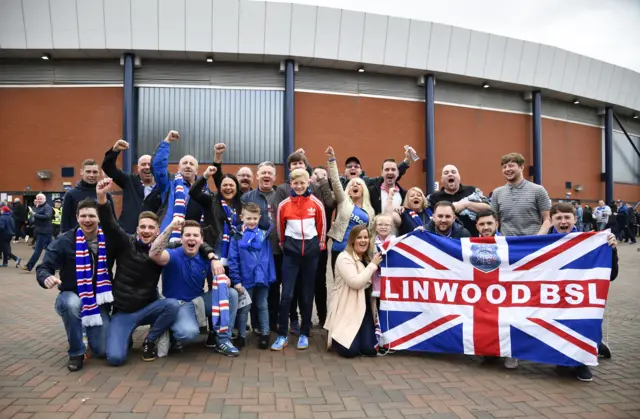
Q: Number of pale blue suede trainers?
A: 2